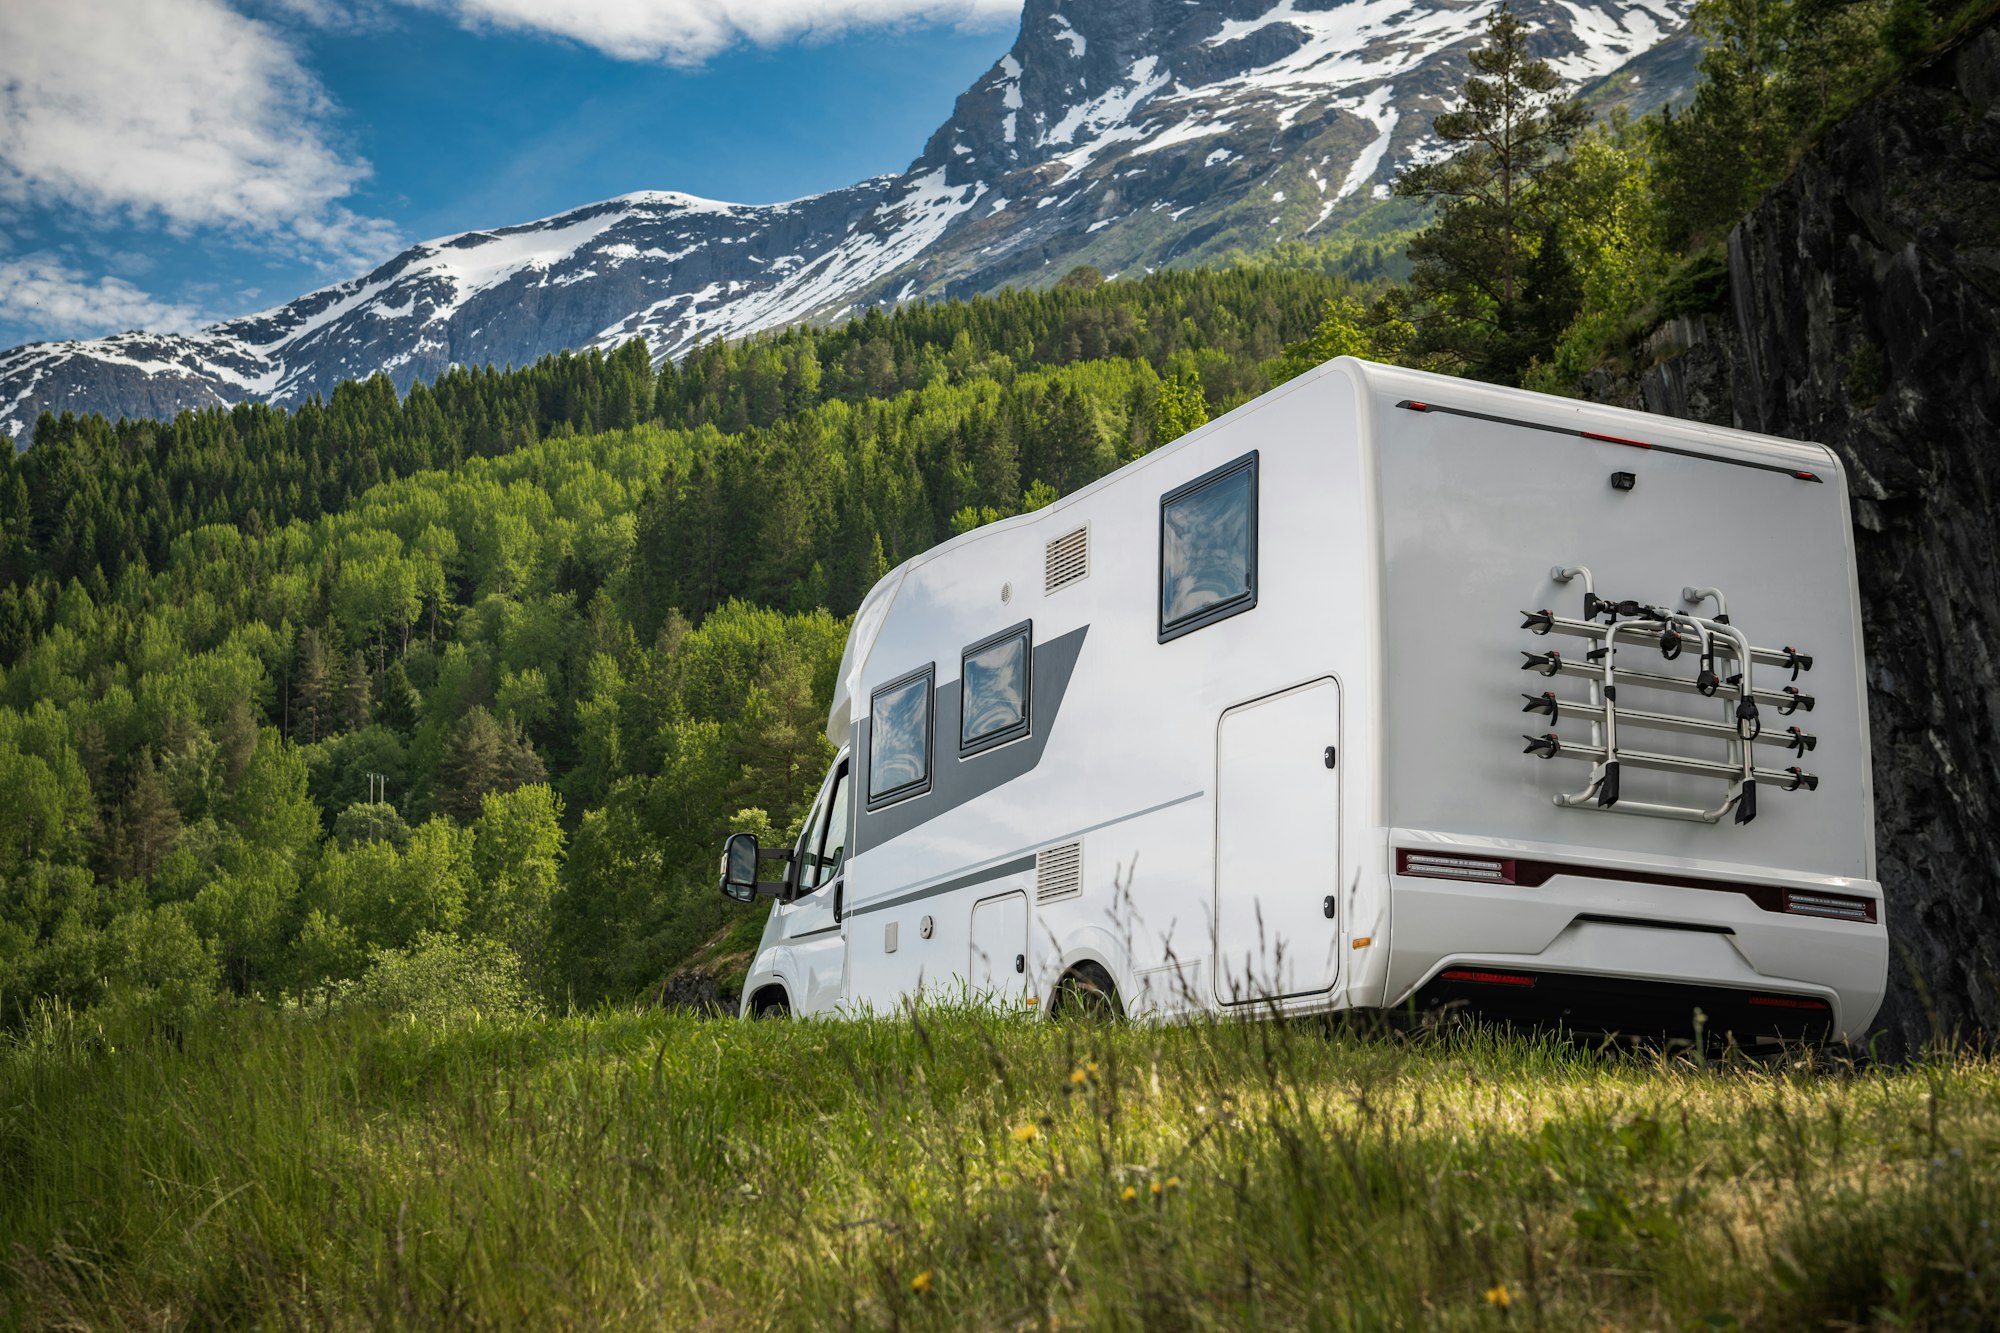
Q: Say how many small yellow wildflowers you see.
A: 8